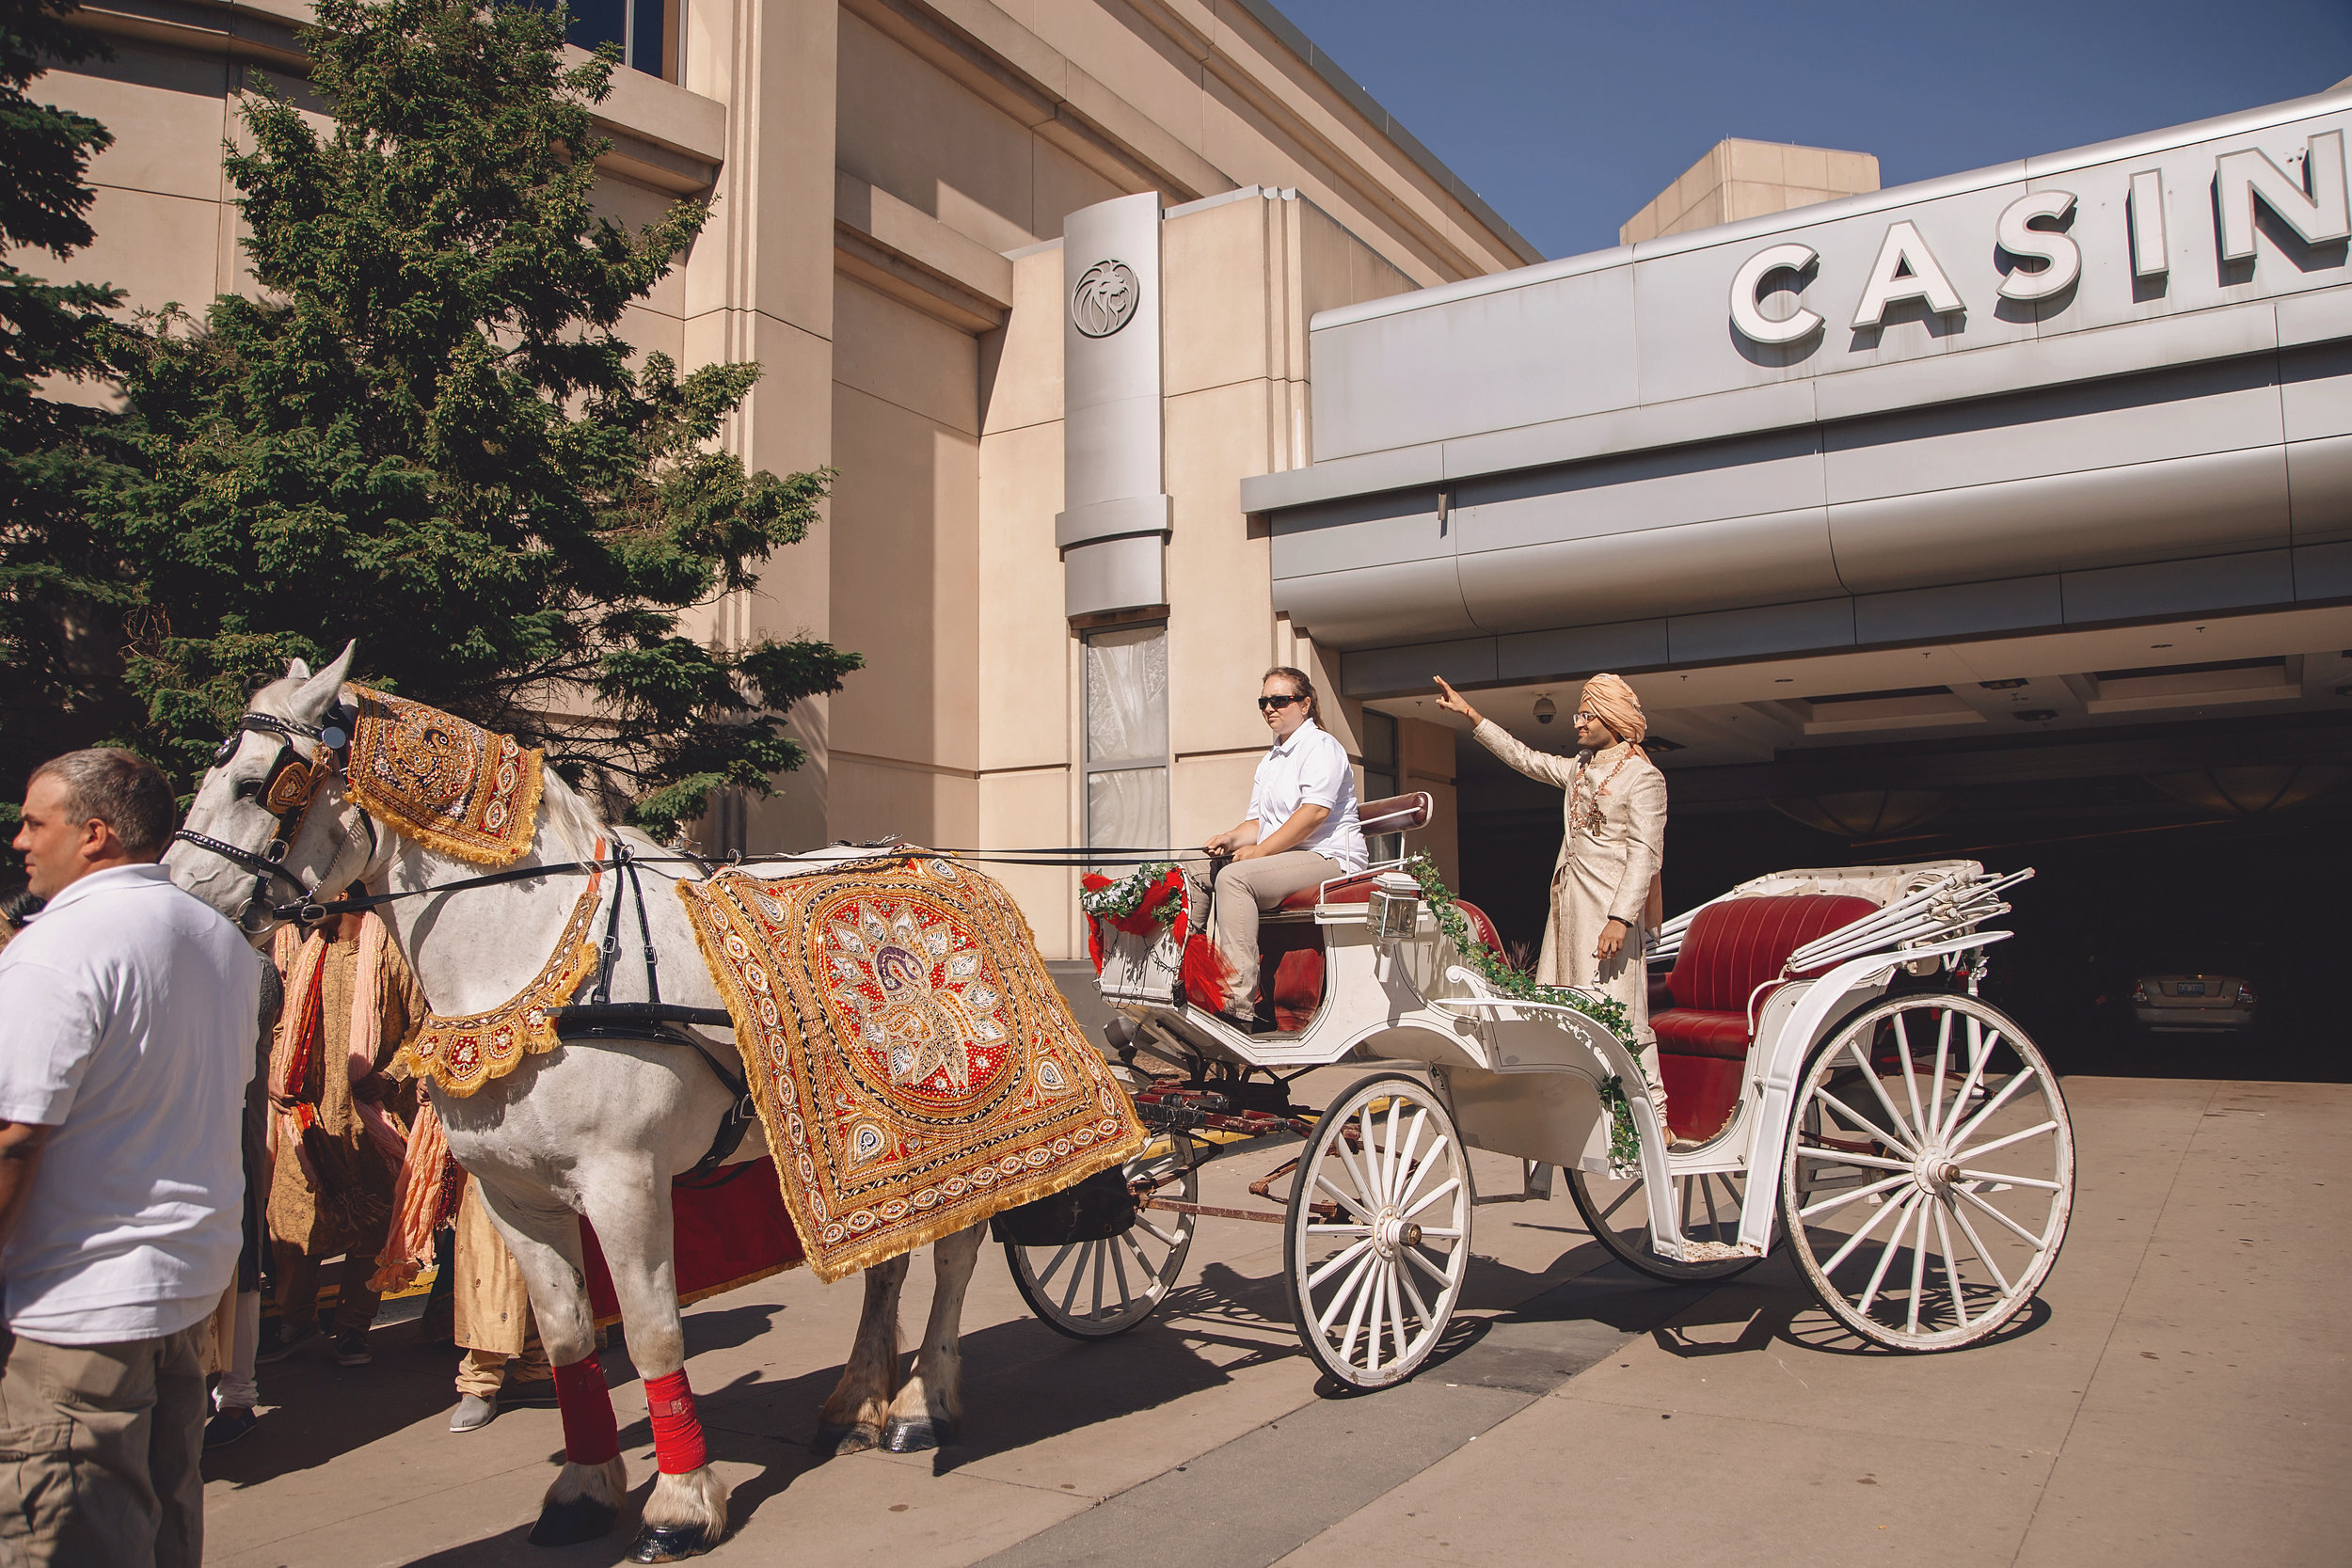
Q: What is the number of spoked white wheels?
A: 4